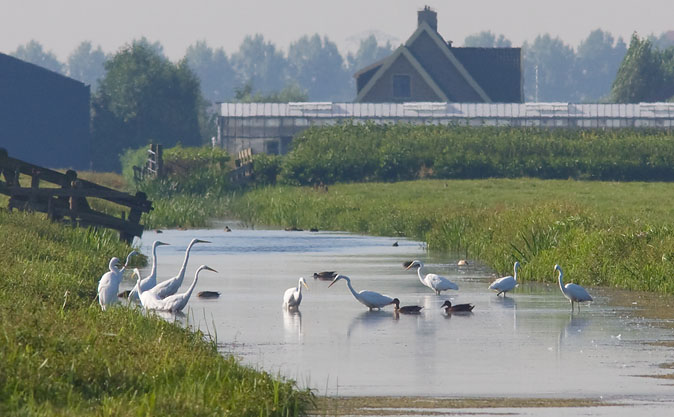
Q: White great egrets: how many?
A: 11